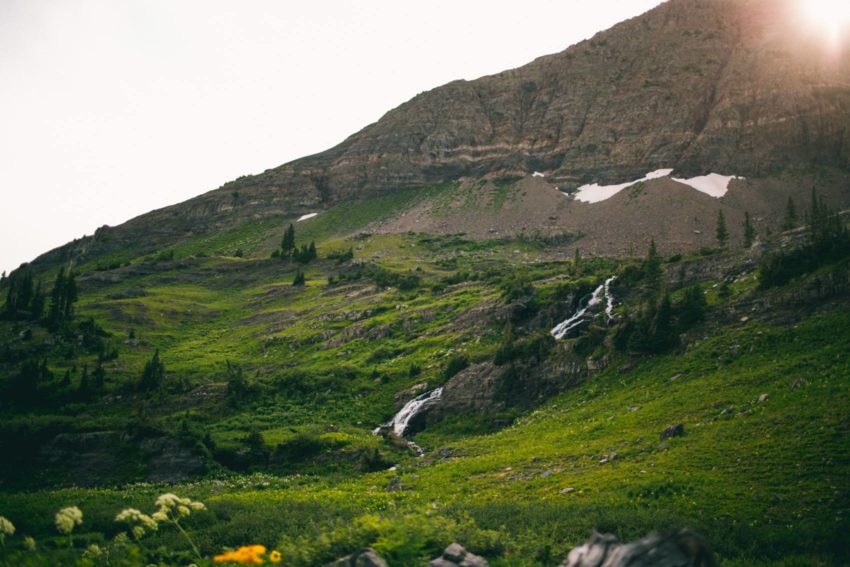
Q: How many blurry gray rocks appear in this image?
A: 3